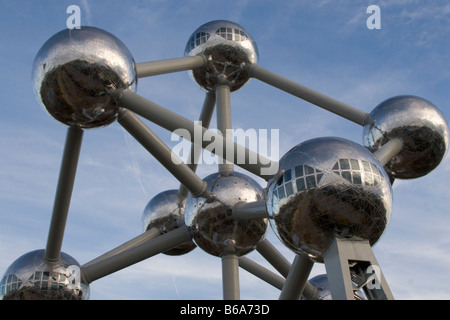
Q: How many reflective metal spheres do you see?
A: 8